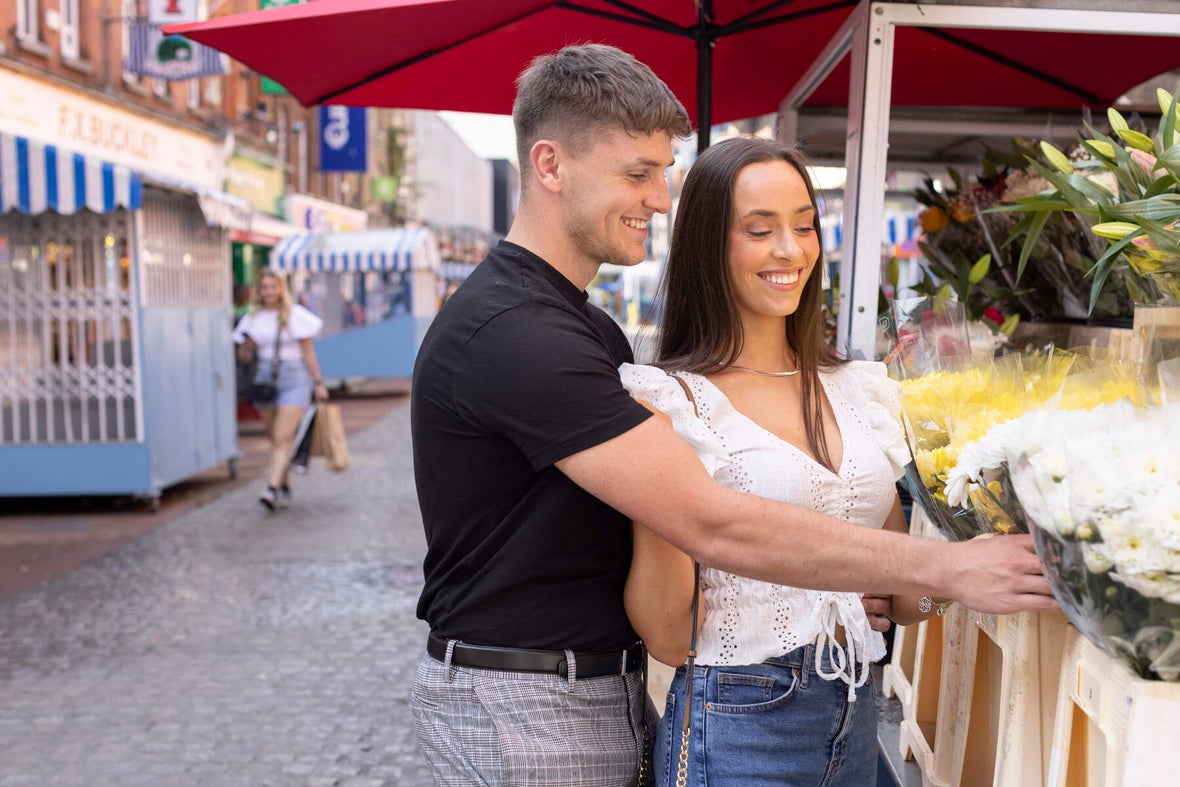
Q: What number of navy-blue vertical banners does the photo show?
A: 1